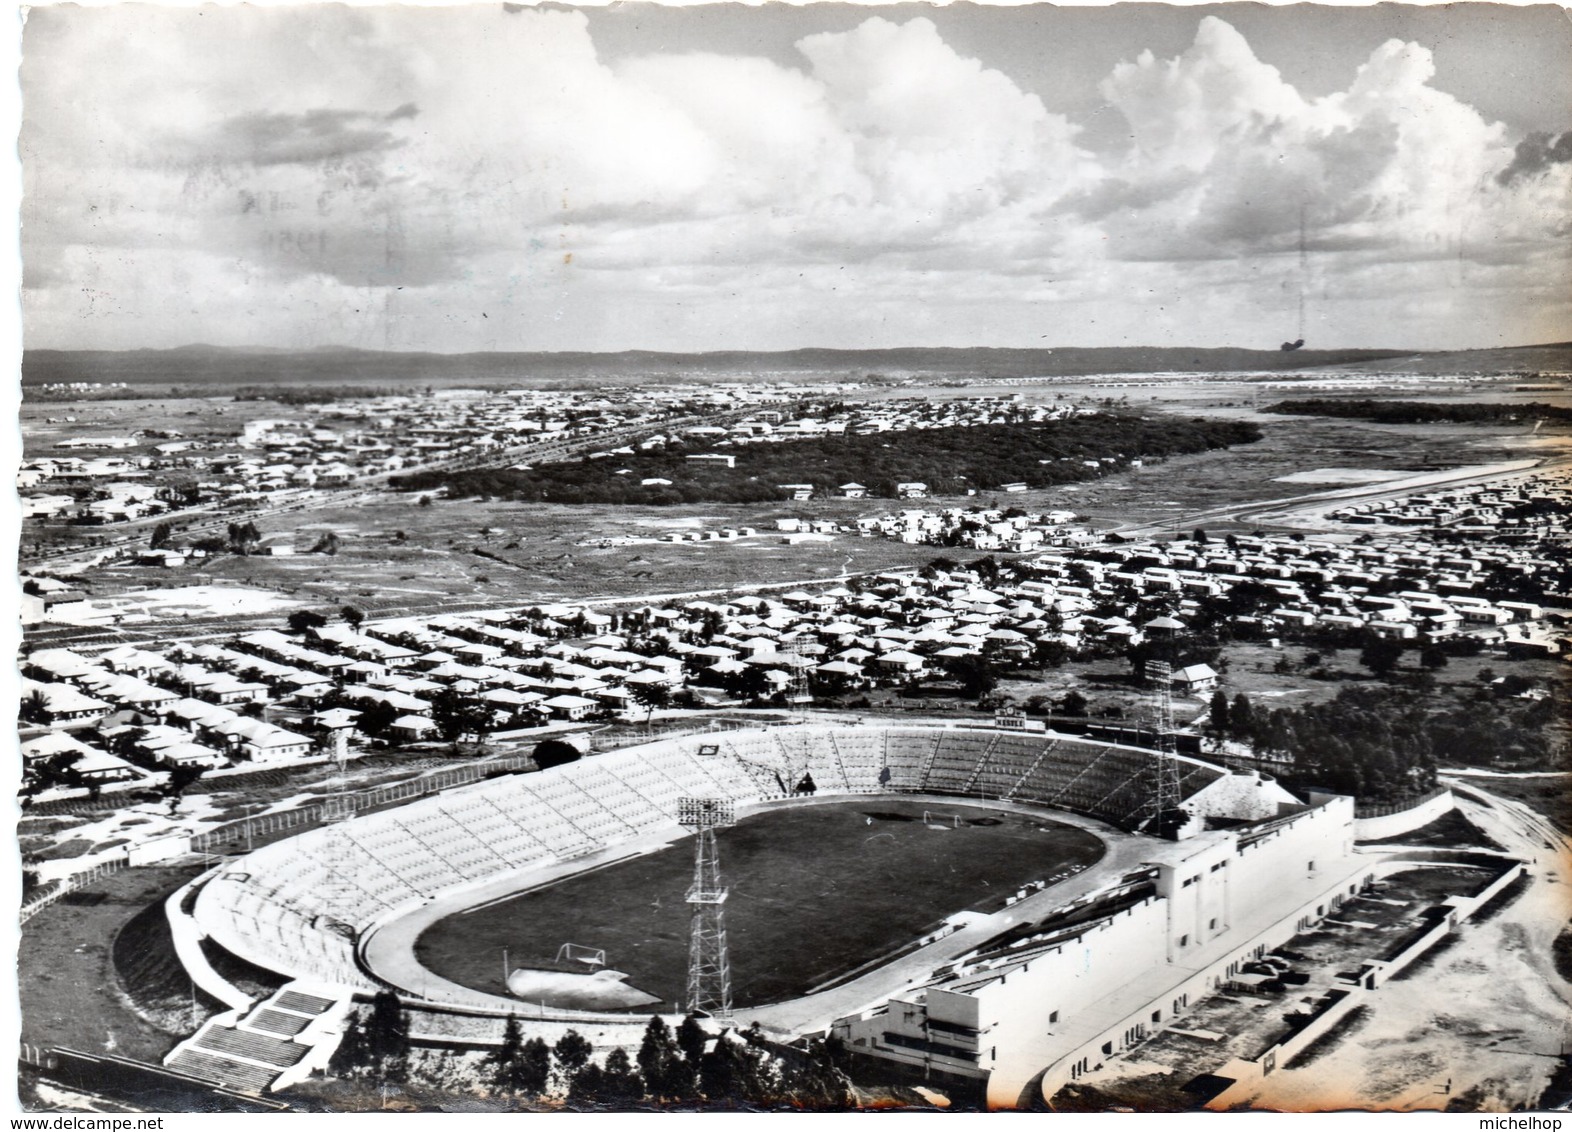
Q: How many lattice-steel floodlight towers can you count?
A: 4